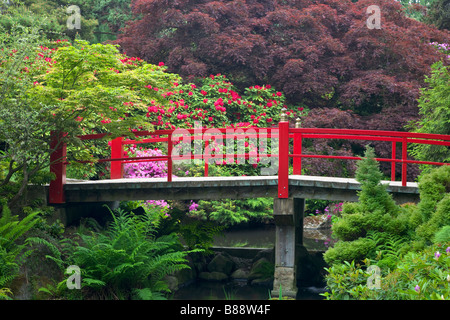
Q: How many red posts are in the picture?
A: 8